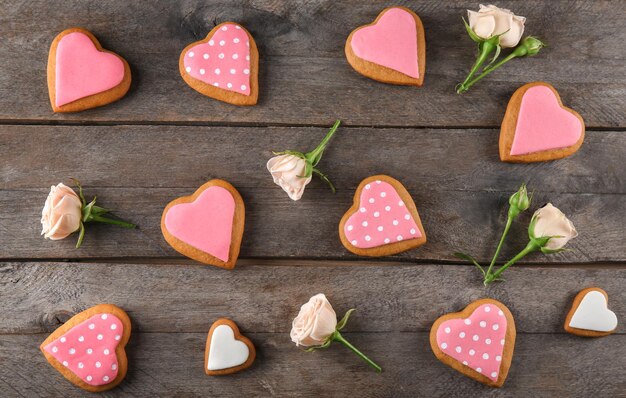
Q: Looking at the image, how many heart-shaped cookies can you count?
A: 10